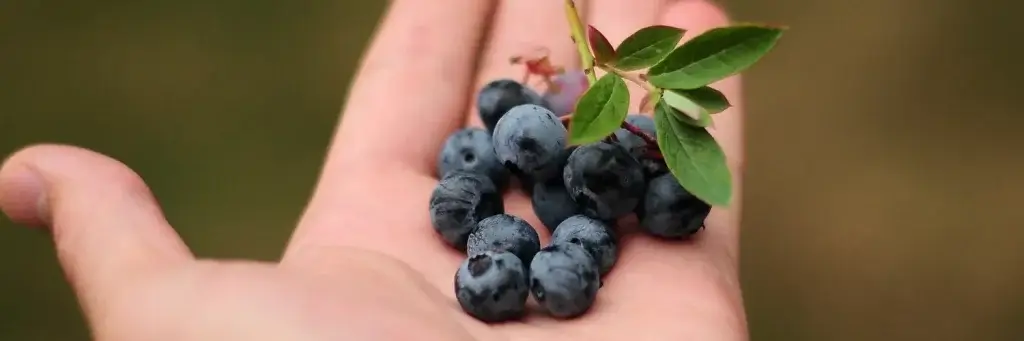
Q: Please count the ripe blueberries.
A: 12